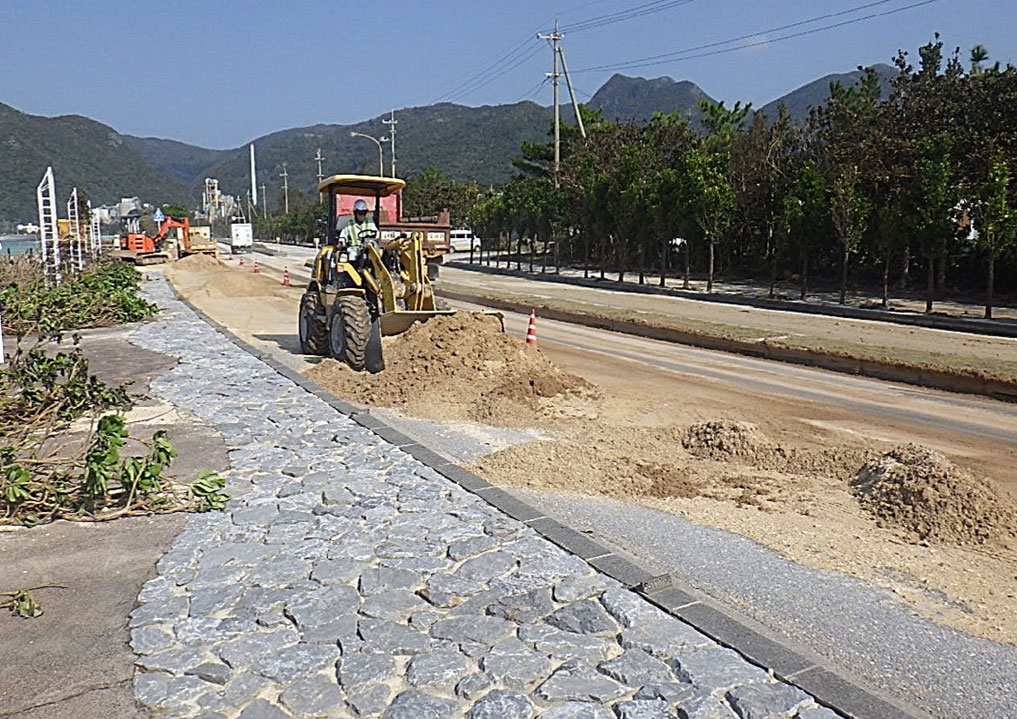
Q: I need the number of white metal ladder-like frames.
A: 4